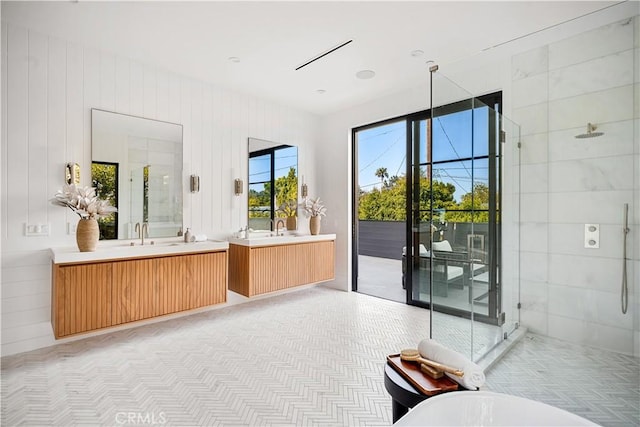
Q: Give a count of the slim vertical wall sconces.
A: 4